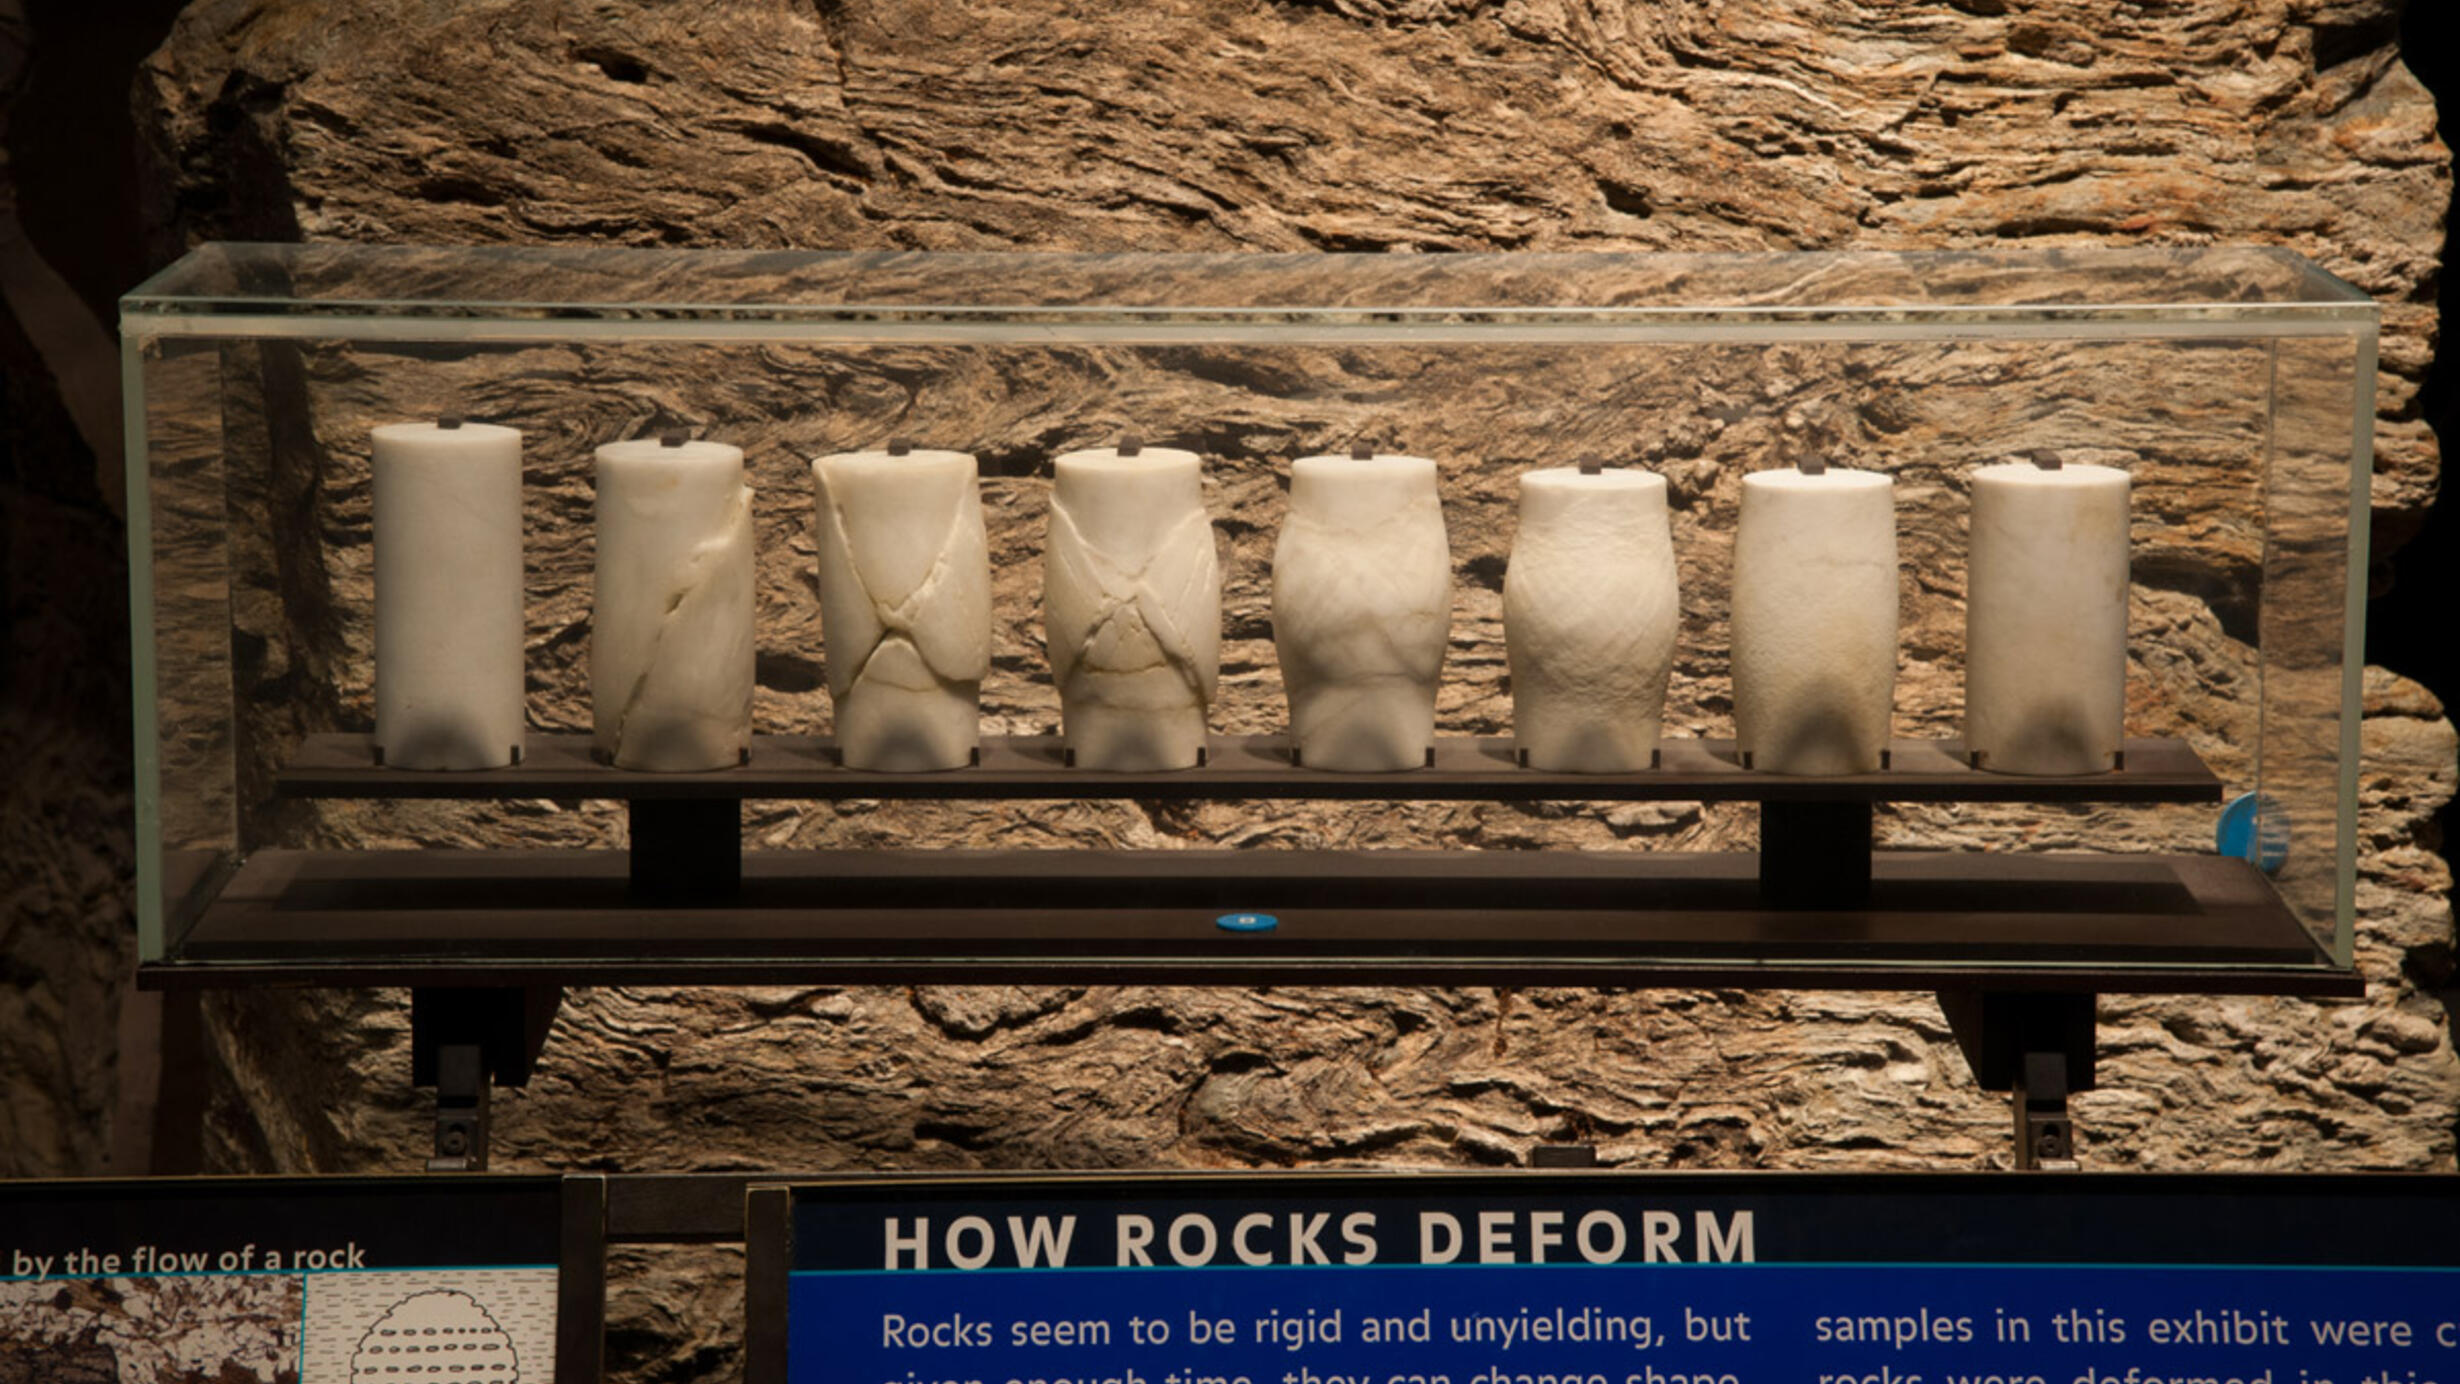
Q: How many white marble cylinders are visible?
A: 8